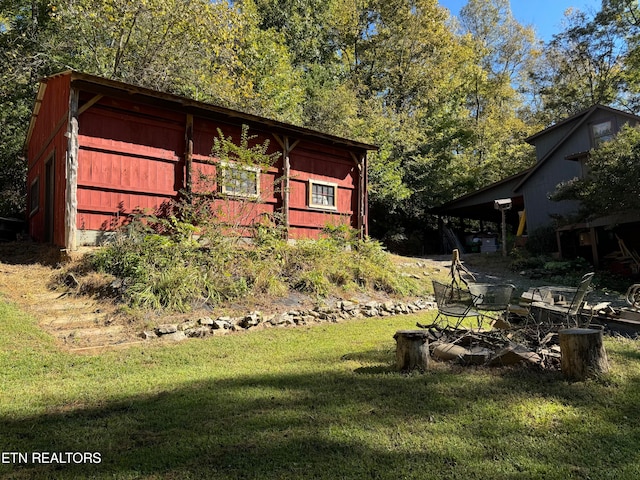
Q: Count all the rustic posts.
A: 4